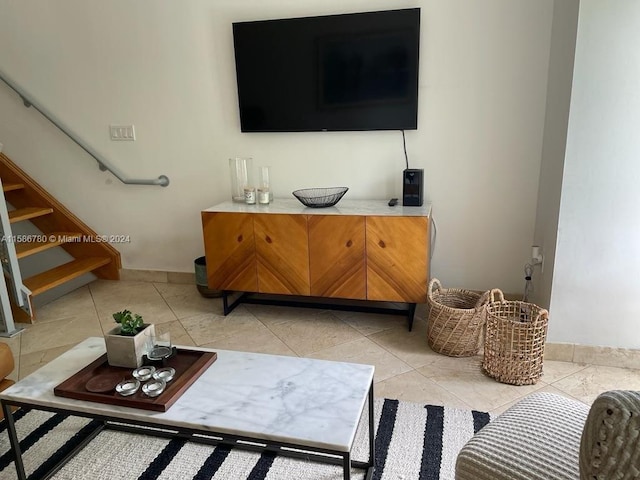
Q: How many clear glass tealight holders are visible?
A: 4